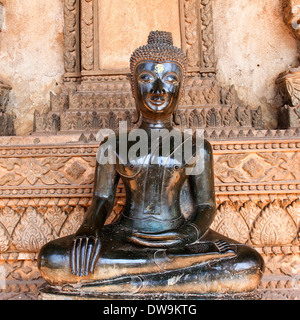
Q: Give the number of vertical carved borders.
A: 4